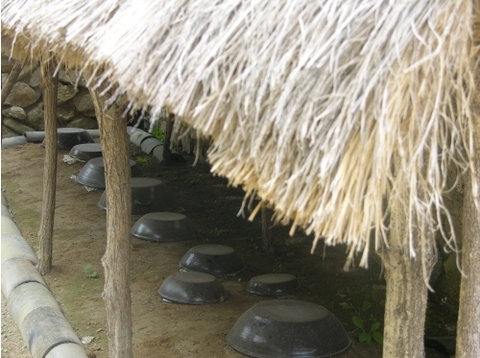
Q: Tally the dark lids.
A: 9